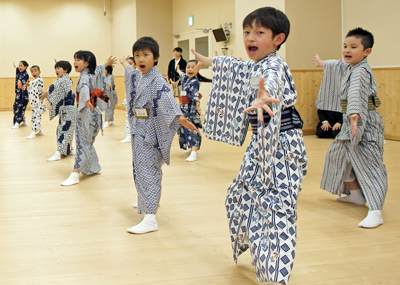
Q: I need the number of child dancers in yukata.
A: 10